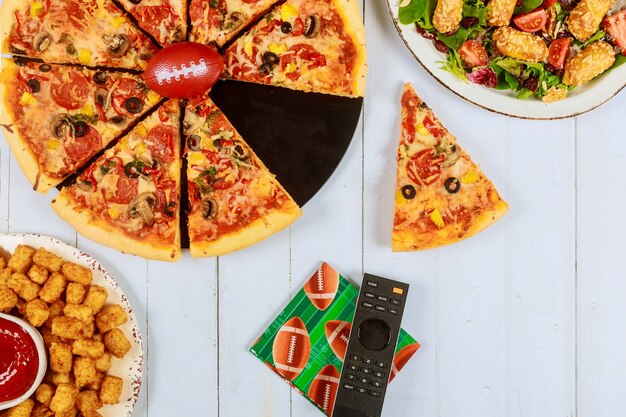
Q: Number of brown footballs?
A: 5